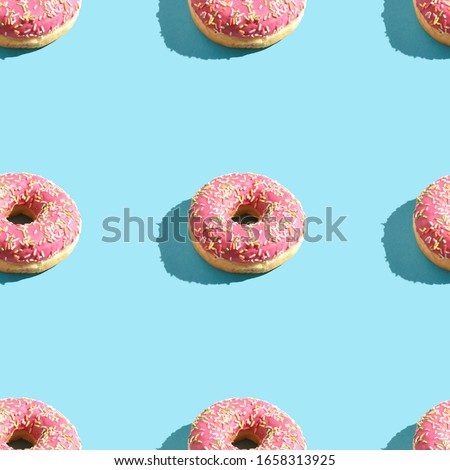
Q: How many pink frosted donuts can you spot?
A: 9